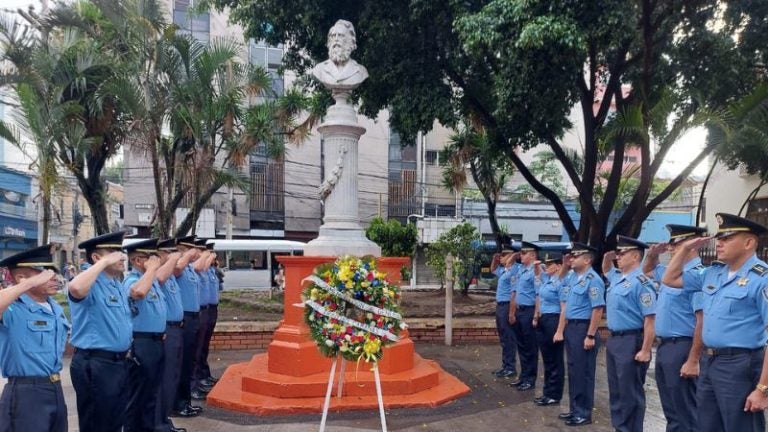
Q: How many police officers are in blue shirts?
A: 14